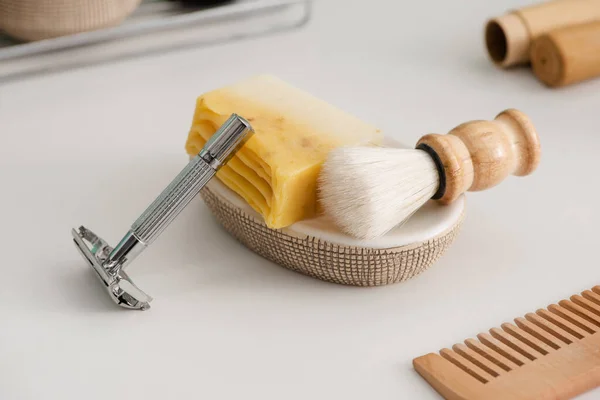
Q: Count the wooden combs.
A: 1